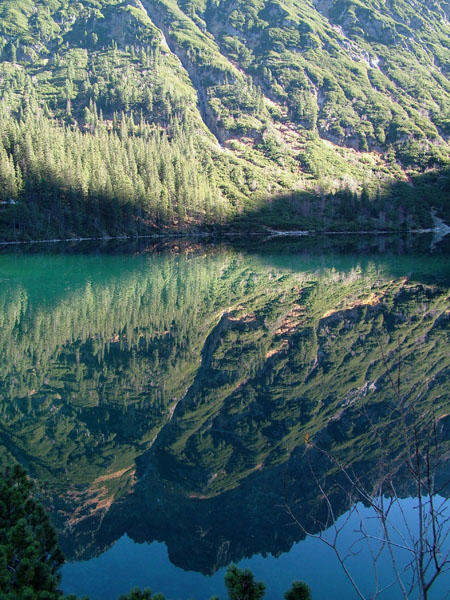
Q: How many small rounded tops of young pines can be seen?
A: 3